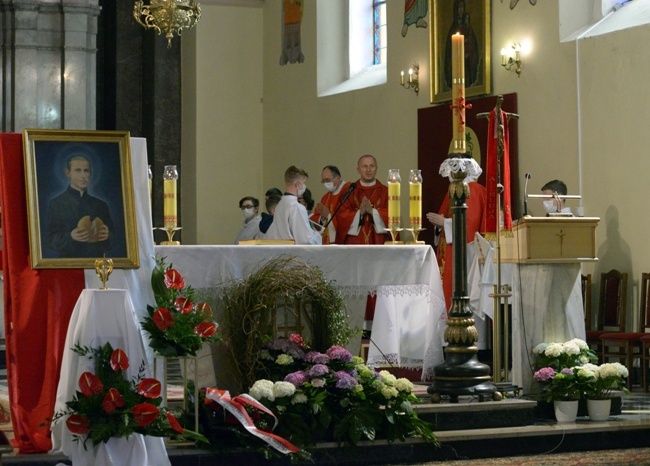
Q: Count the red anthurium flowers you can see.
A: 12